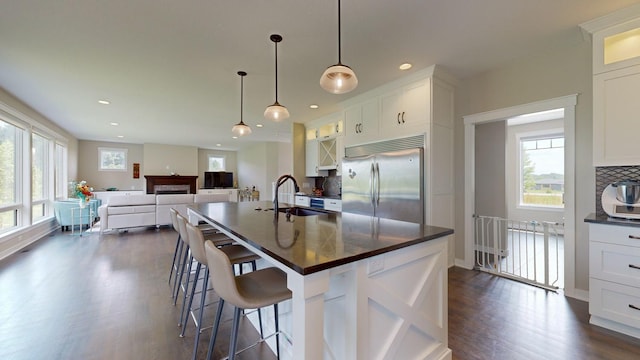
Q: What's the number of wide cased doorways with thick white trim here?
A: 1